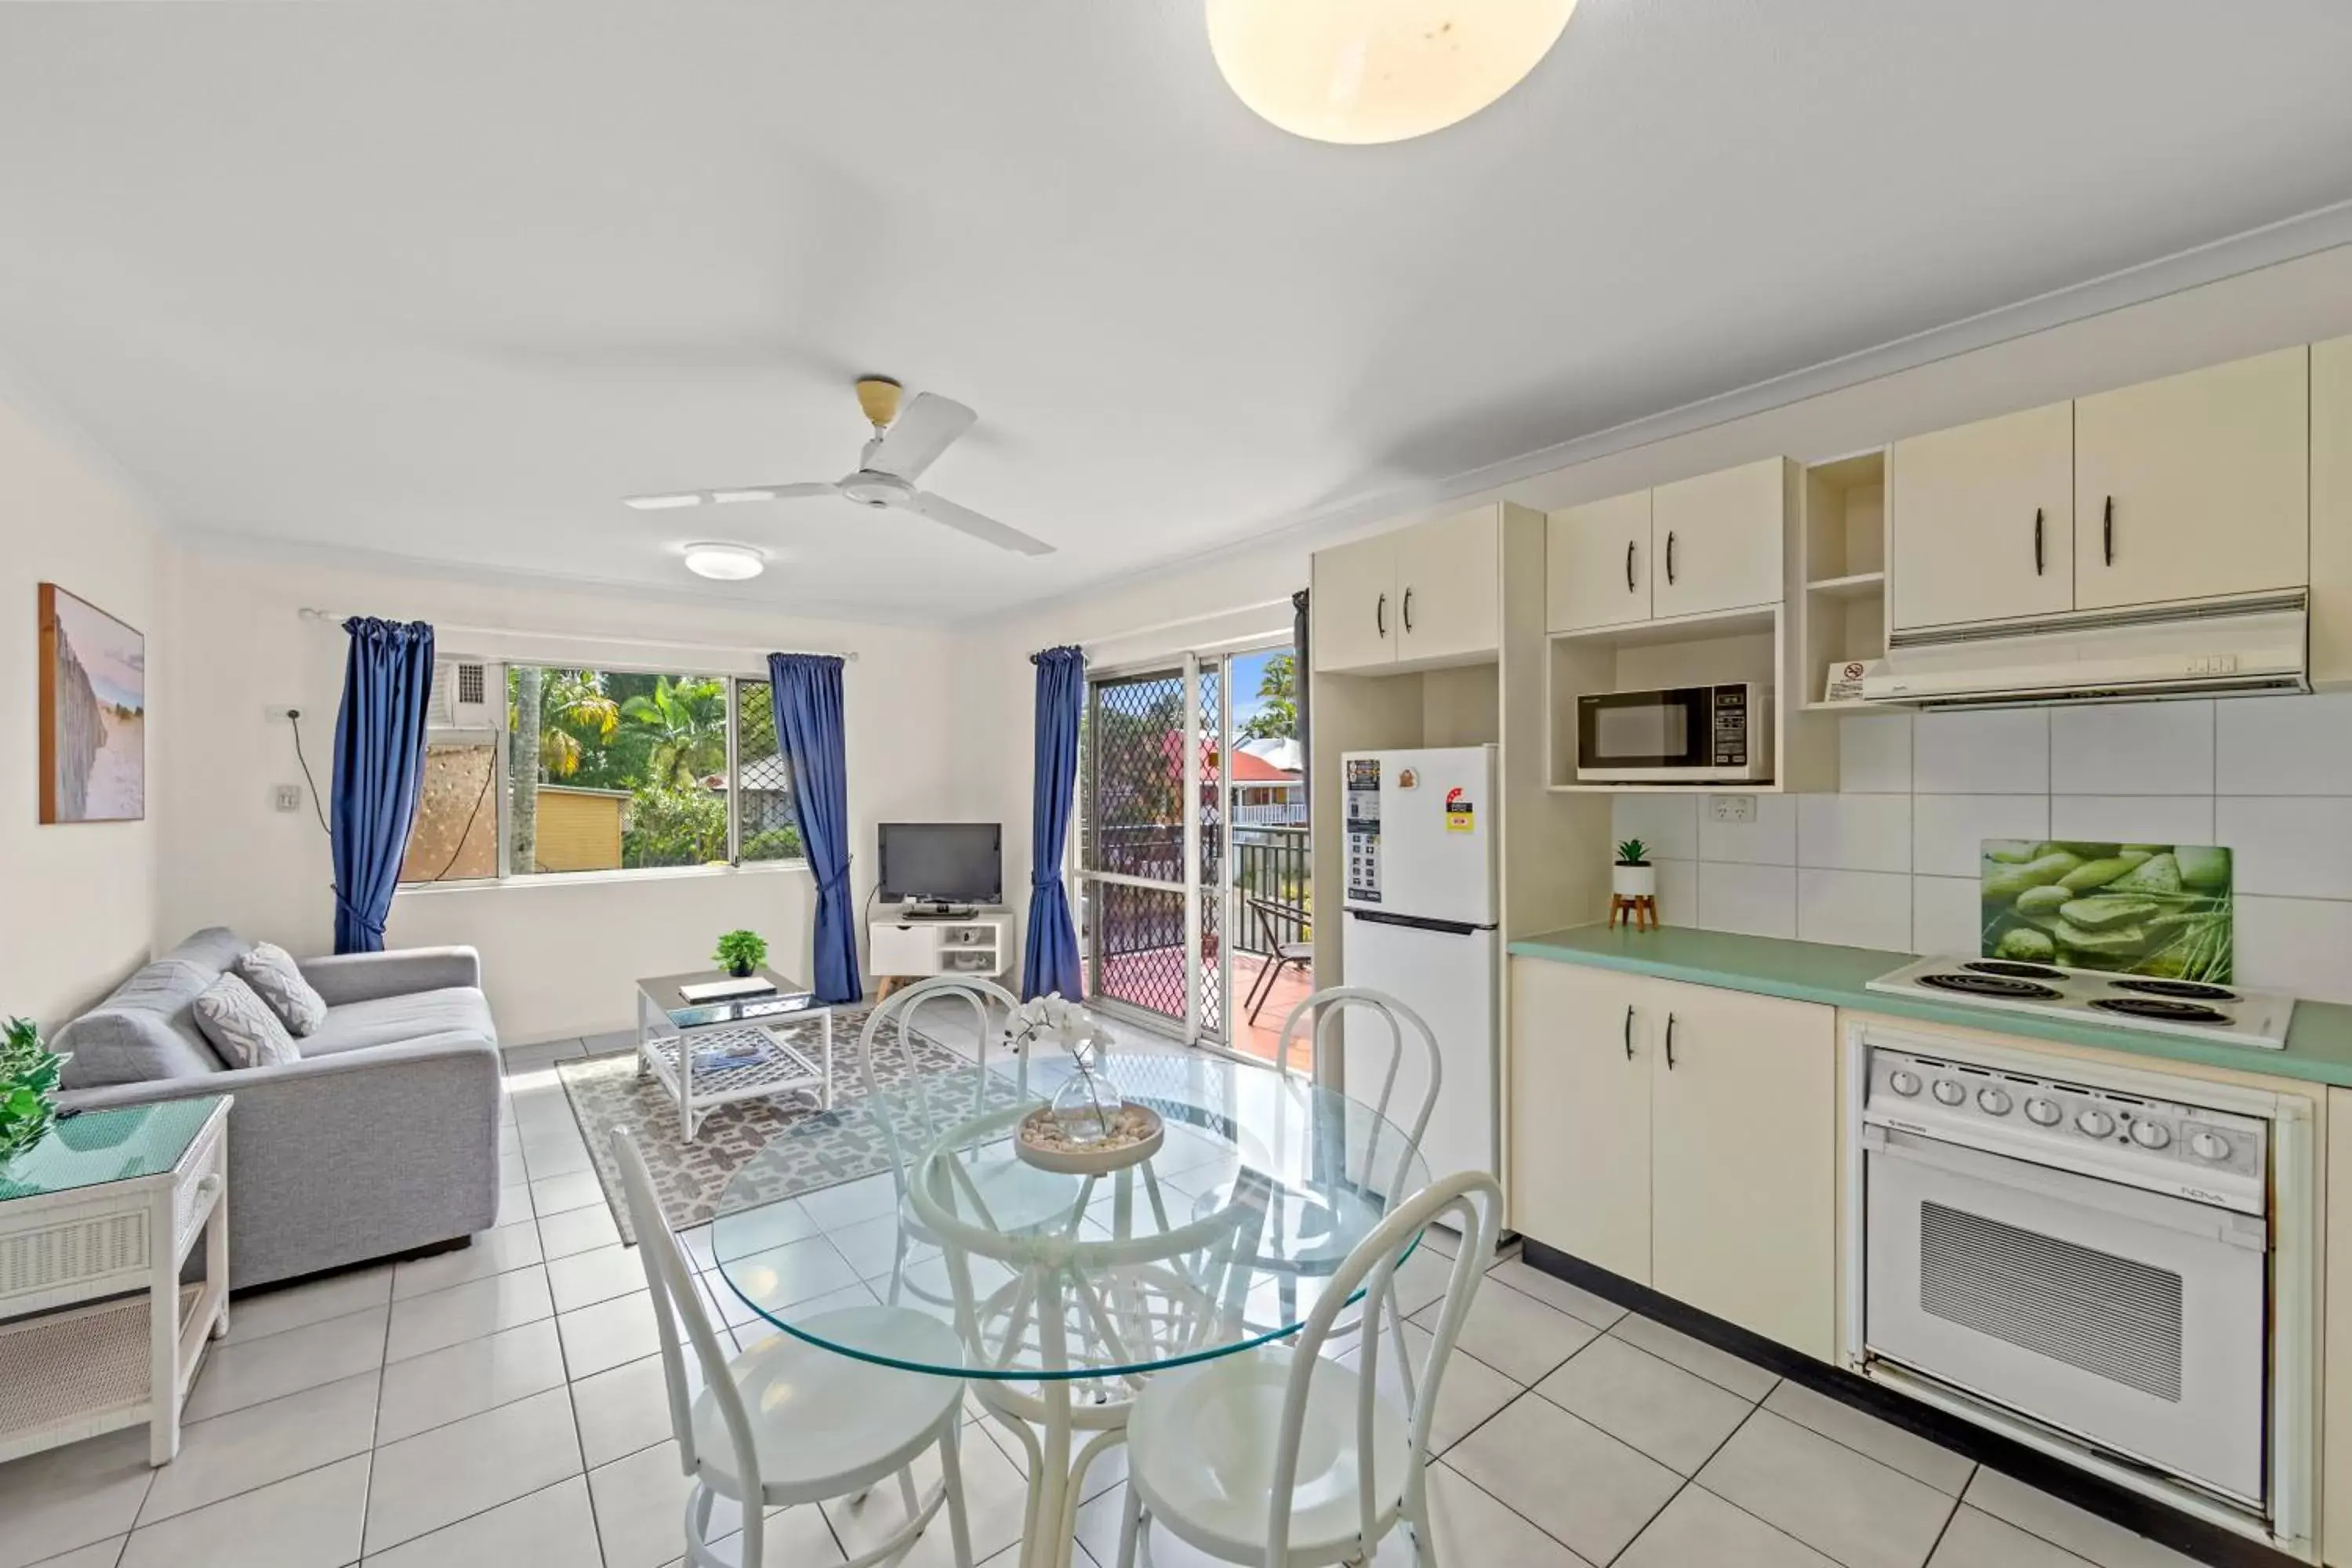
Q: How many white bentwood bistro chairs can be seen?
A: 4